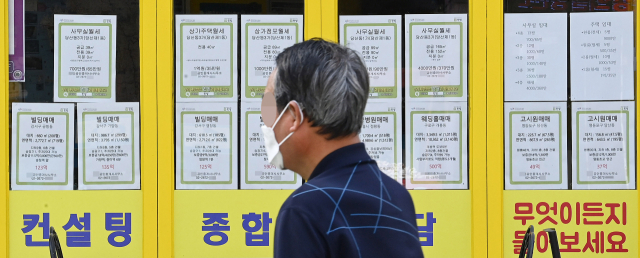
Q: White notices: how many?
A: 15